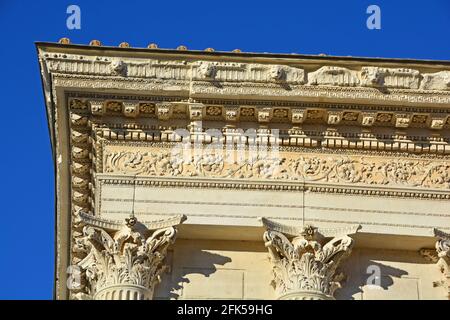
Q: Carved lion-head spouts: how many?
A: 4